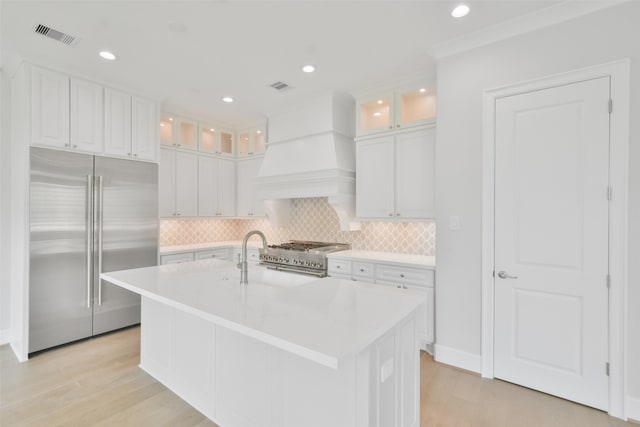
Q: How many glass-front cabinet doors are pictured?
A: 8